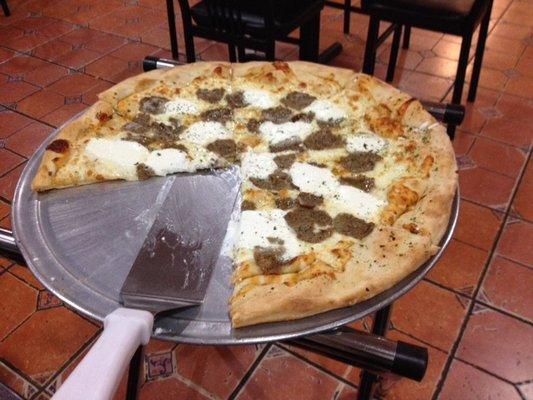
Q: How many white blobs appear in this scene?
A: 12